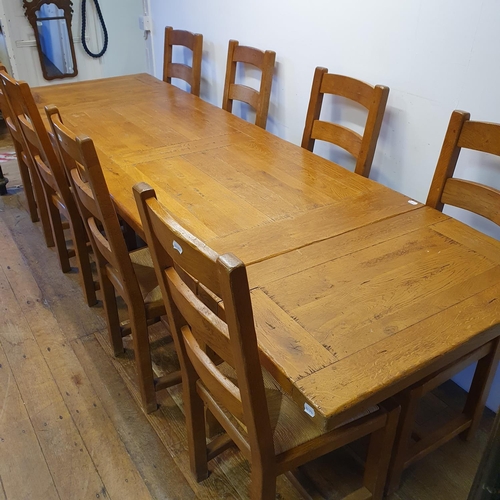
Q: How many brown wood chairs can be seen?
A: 8